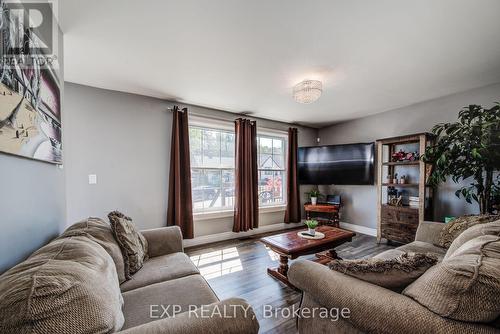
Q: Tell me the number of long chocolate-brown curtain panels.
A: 3